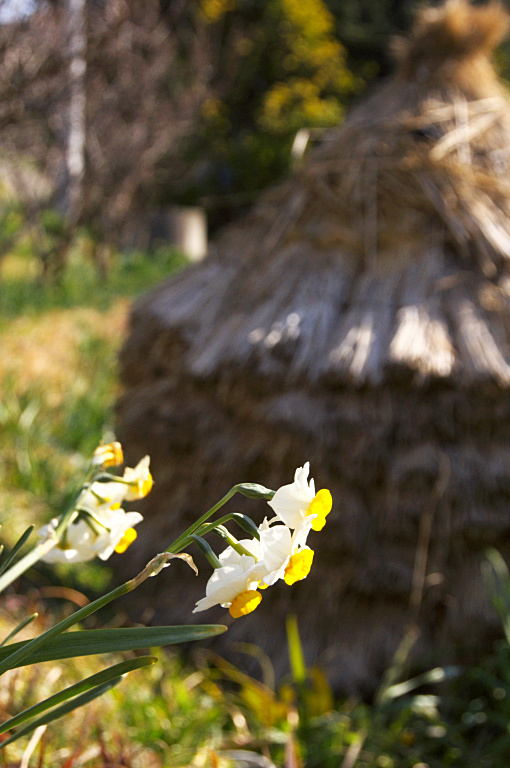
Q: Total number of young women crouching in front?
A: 0